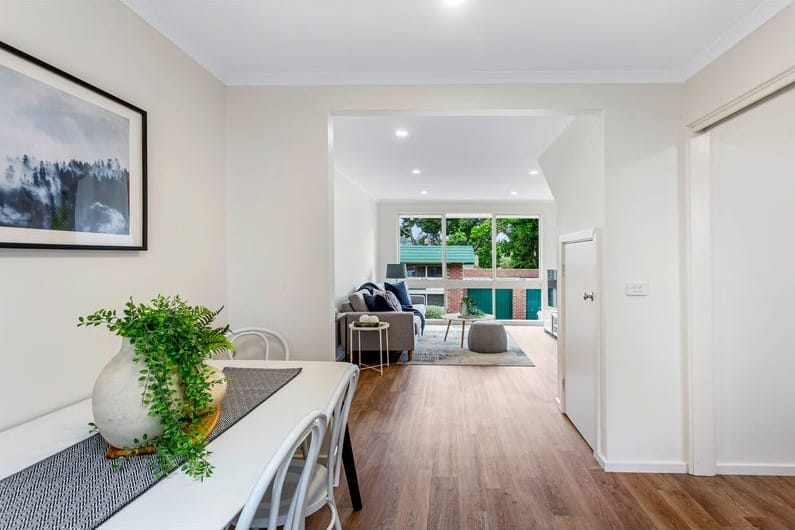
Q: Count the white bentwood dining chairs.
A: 3